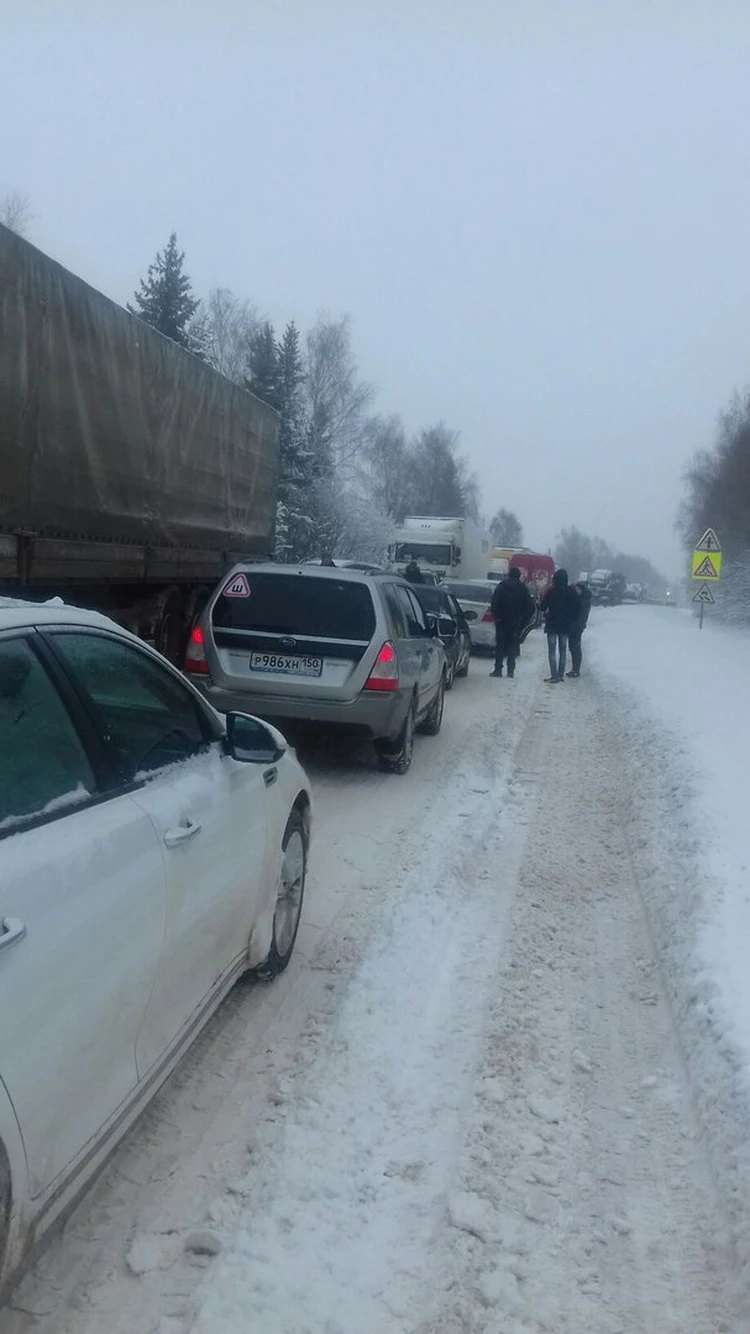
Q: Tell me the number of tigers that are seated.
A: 0